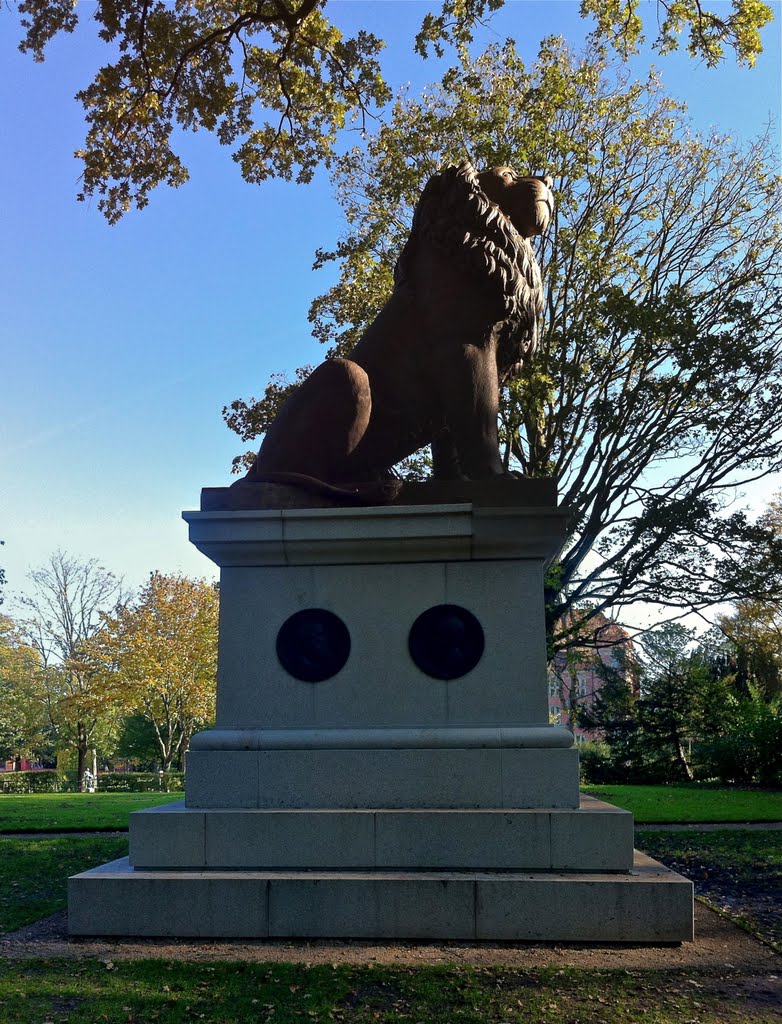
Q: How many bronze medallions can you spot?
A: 2